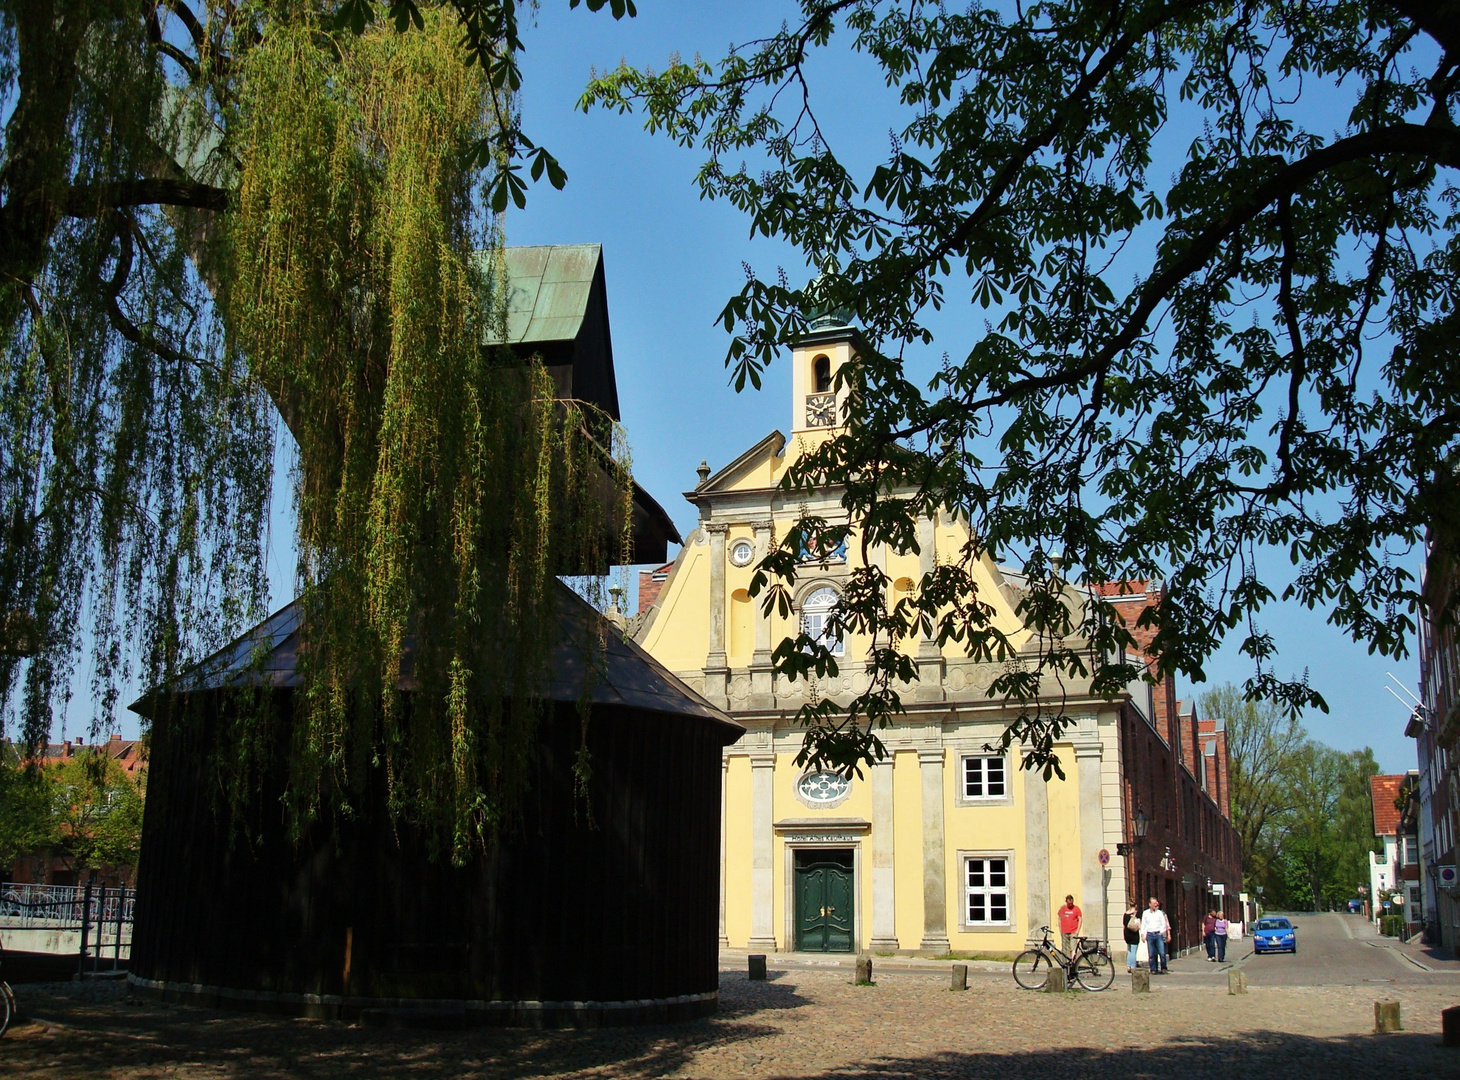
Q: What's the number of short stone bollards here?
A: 8